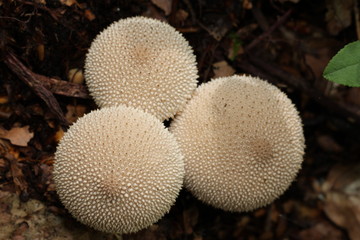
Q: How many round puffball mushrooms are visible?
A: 3